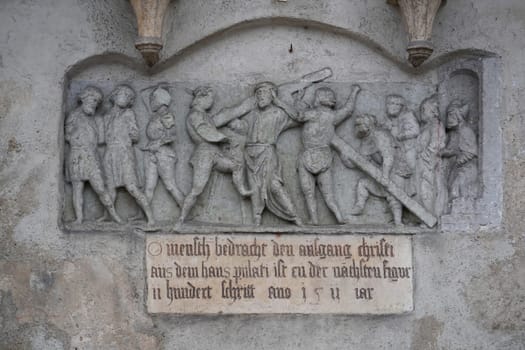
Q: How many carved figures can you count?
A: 10